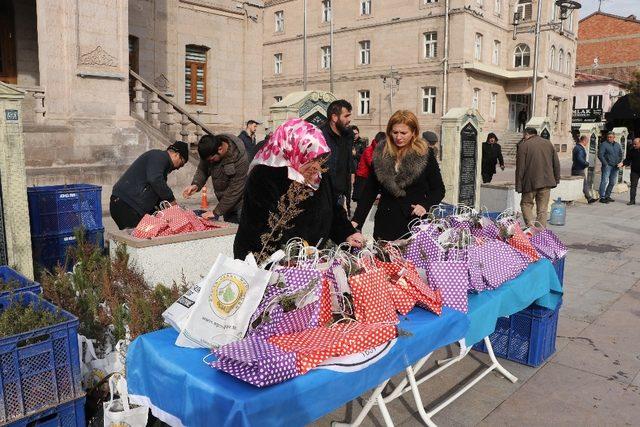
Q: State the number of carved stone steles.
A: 6